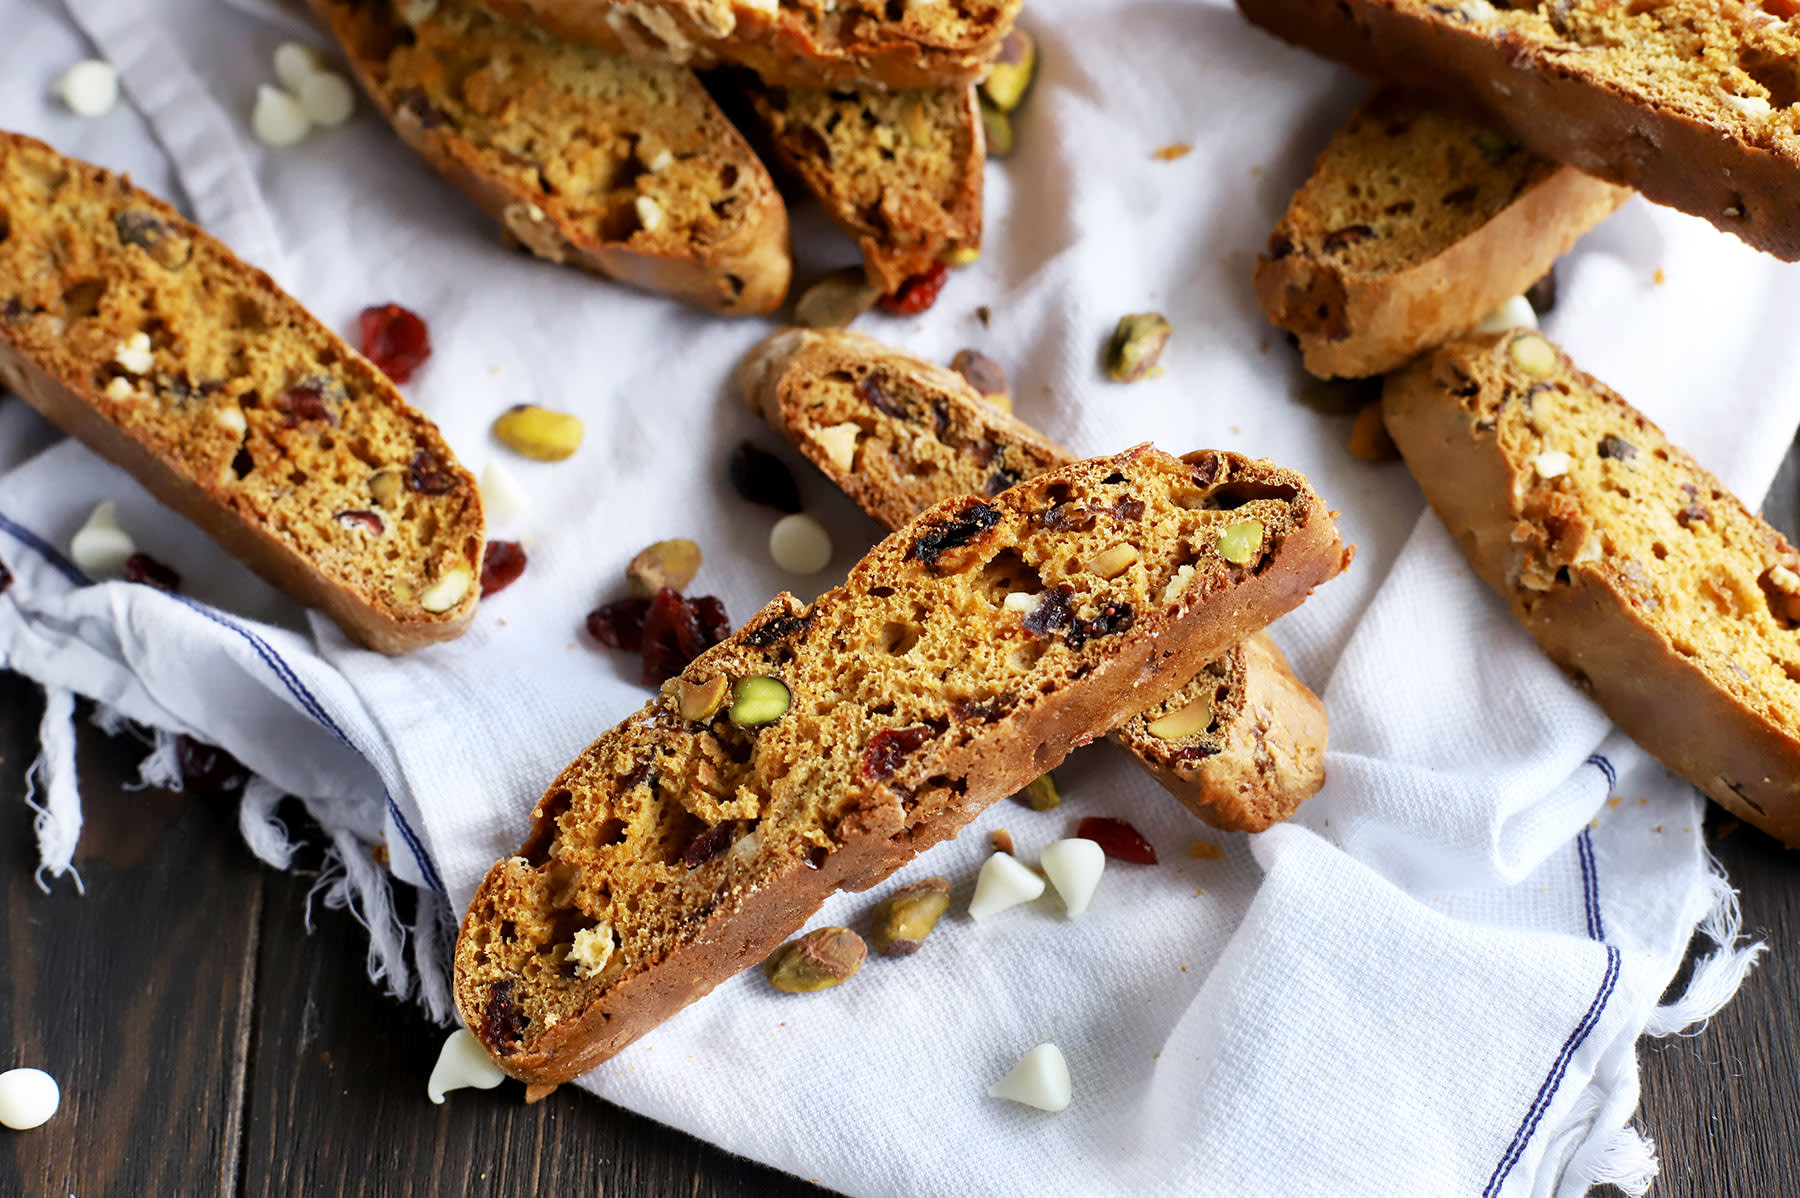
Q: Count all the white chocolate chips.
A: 13